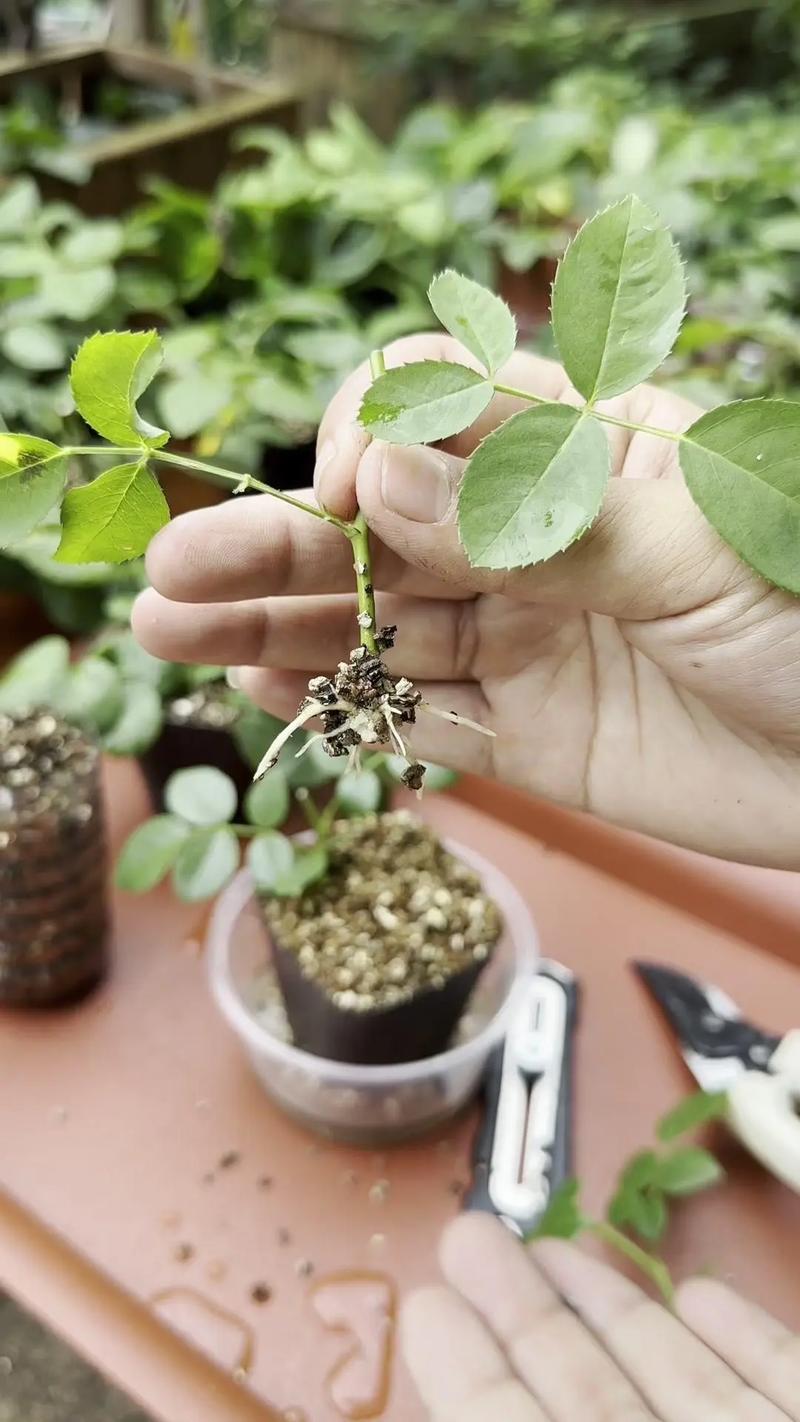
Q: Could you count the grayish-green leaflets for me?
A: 5